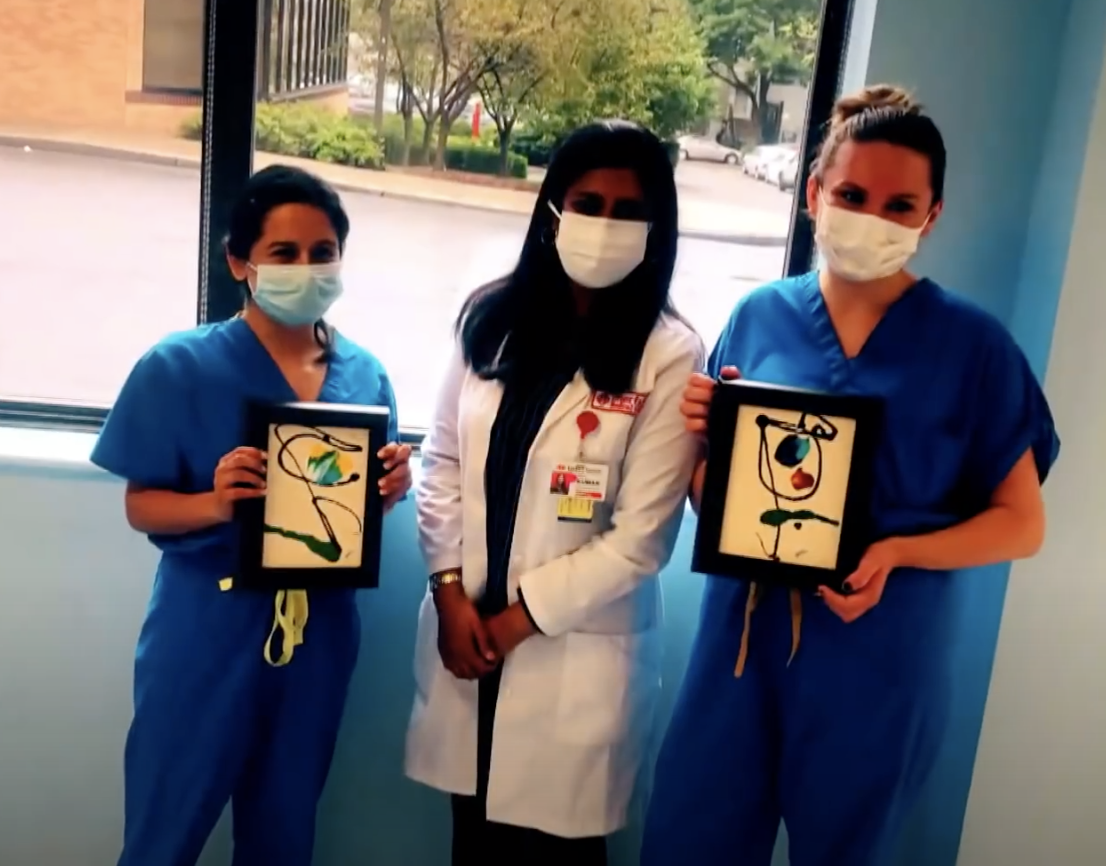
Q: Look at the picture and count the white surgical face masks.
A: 2